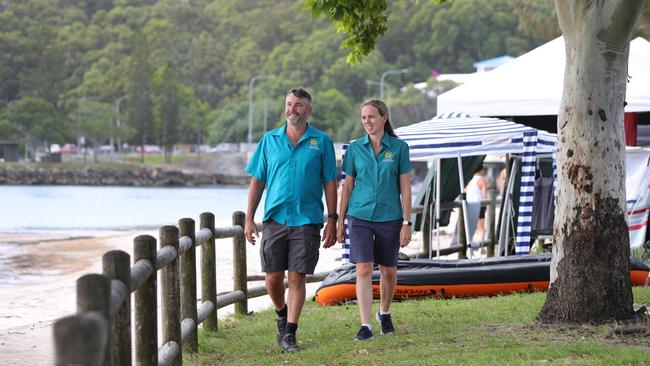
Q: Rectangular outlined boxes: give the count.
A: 0